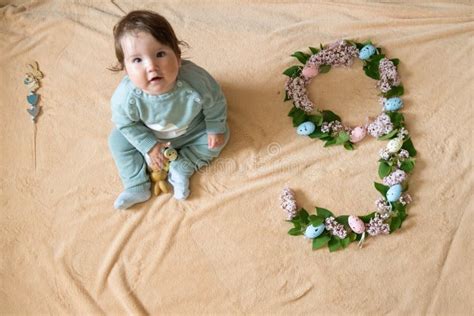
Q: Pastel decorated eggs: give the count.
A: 9